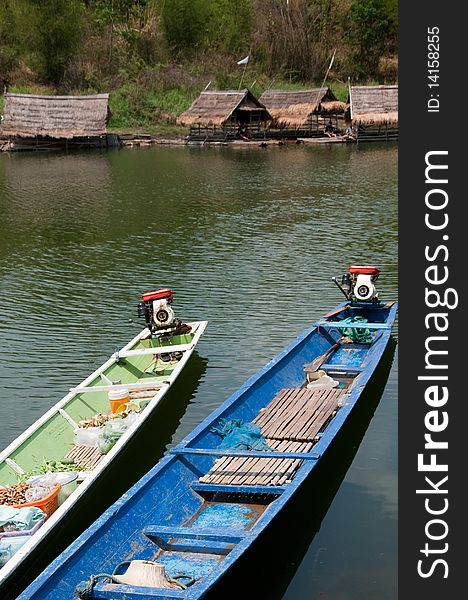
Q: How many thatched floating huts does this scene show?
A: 4